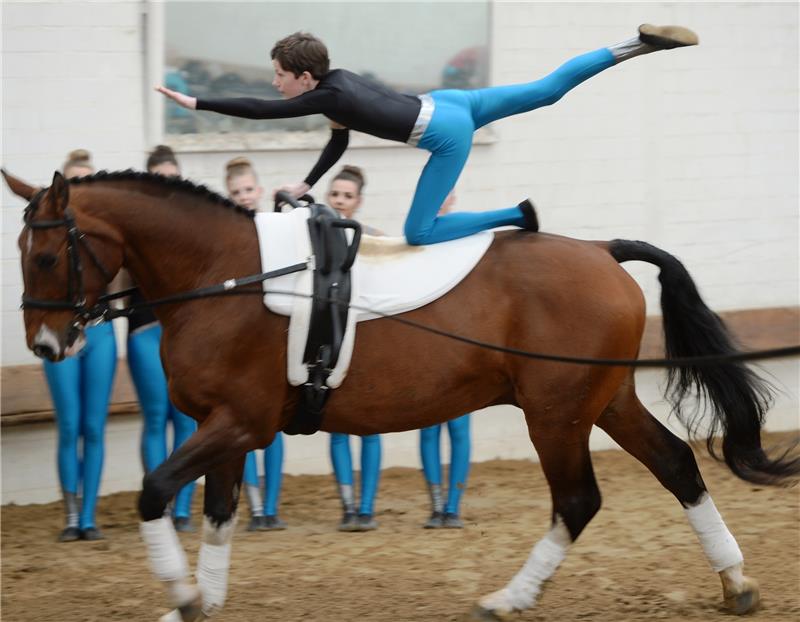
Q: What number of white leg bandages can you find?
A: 4